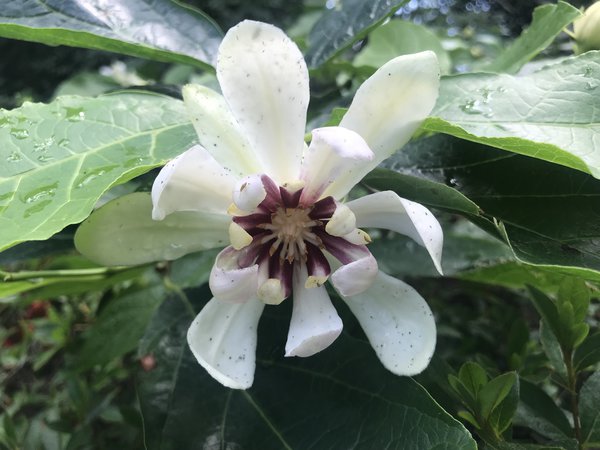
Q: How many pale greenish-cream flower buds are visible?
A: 1